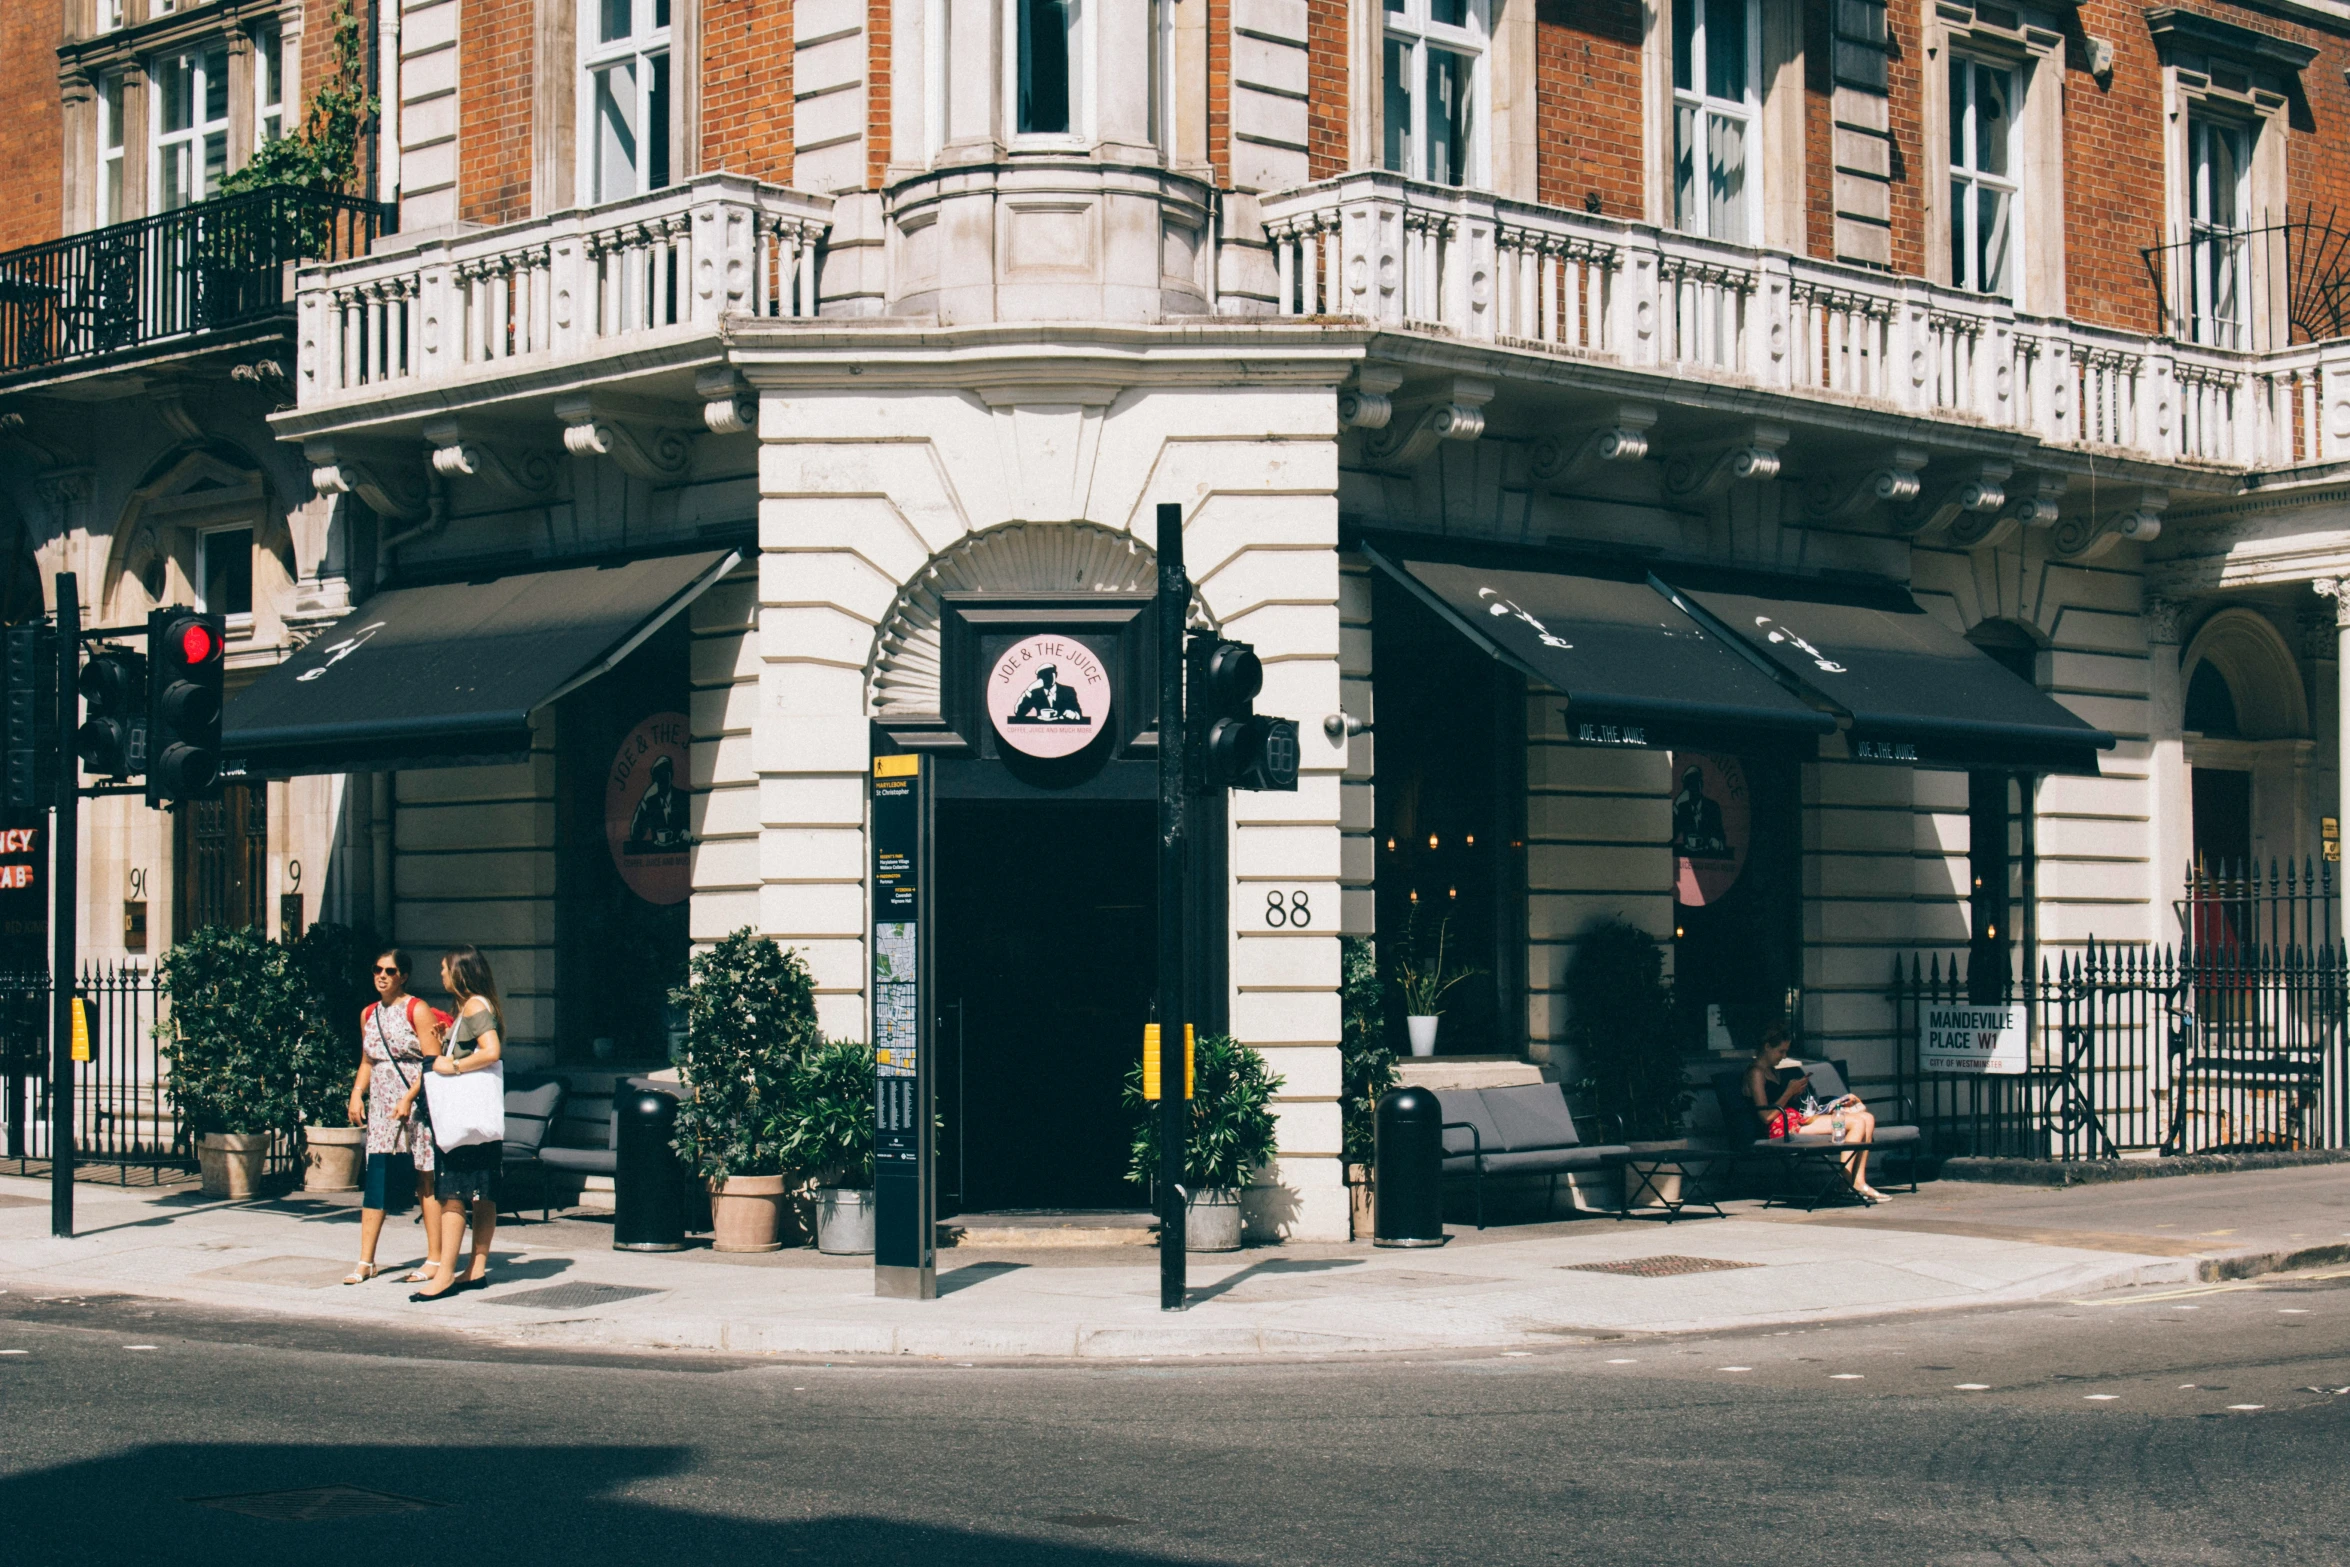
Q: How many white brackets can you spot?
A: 12